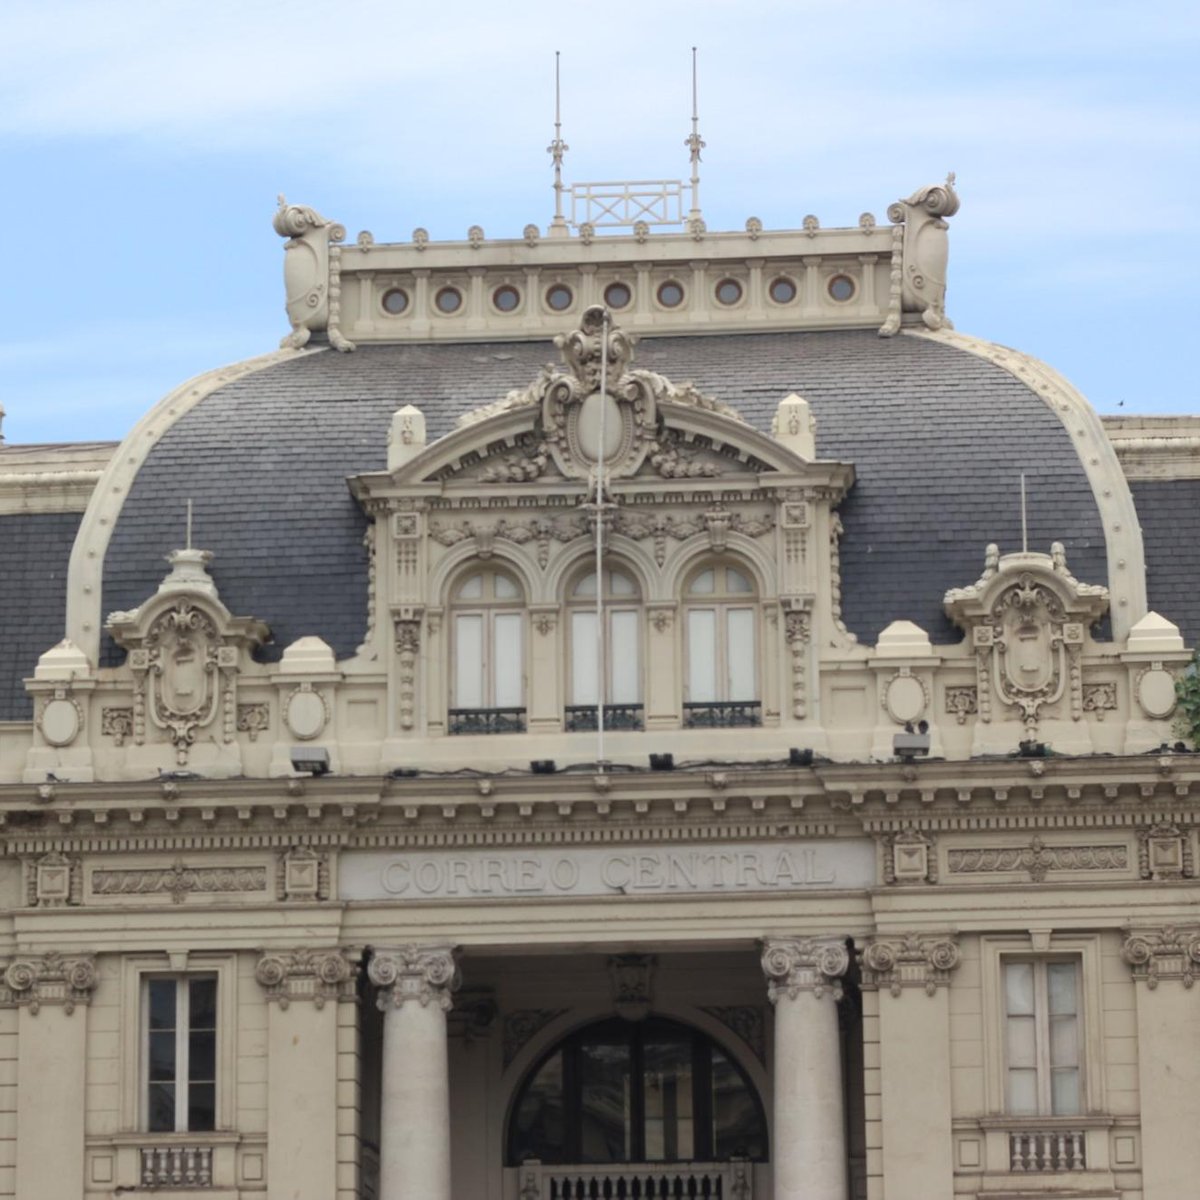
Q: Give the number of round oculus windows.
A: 9